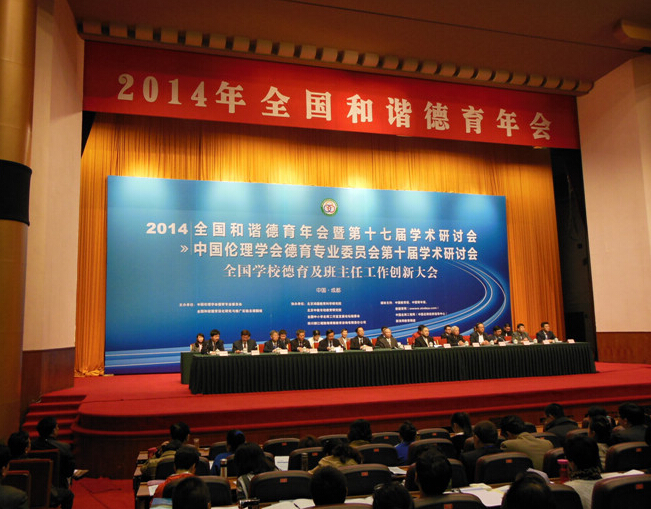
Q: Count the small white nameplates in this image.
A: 13